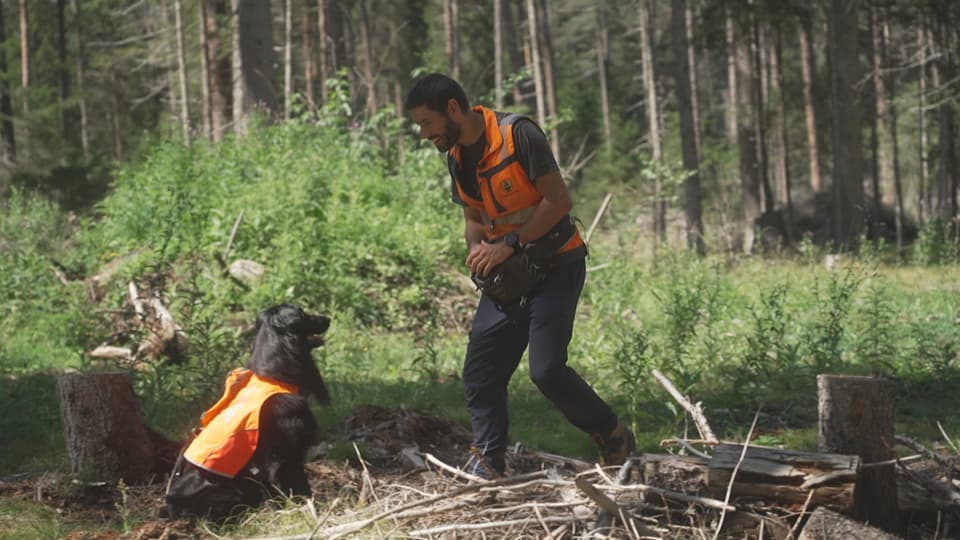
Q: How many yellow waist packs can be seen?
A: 0